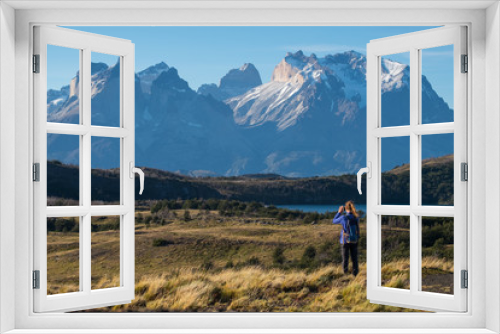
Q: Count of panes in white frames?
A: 12